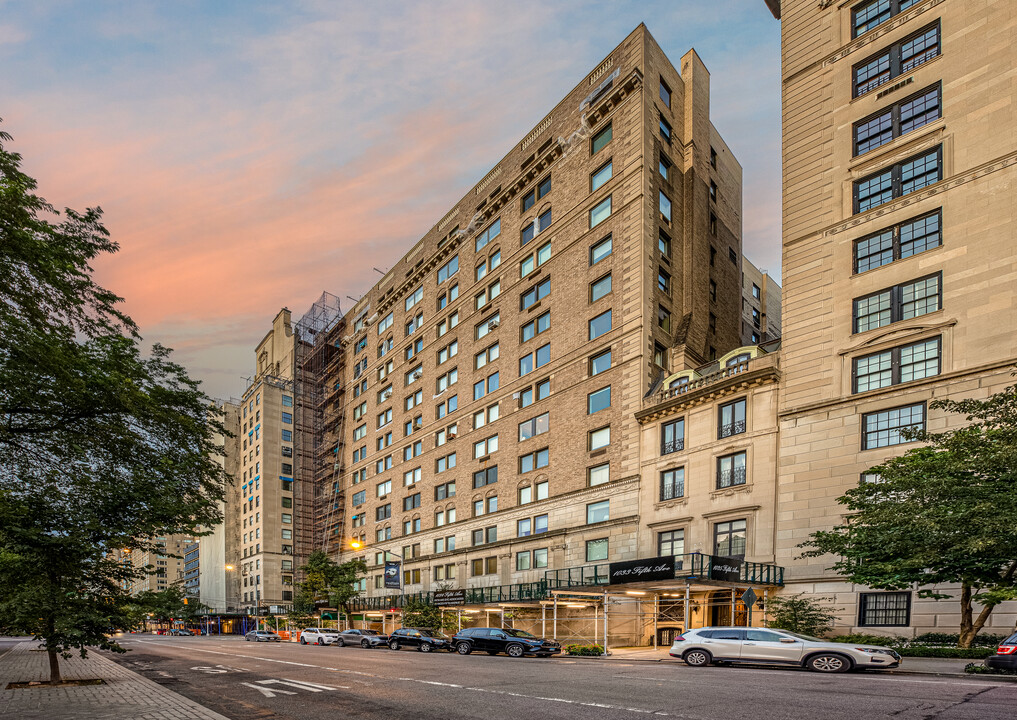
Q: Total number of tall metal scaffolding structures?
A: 1